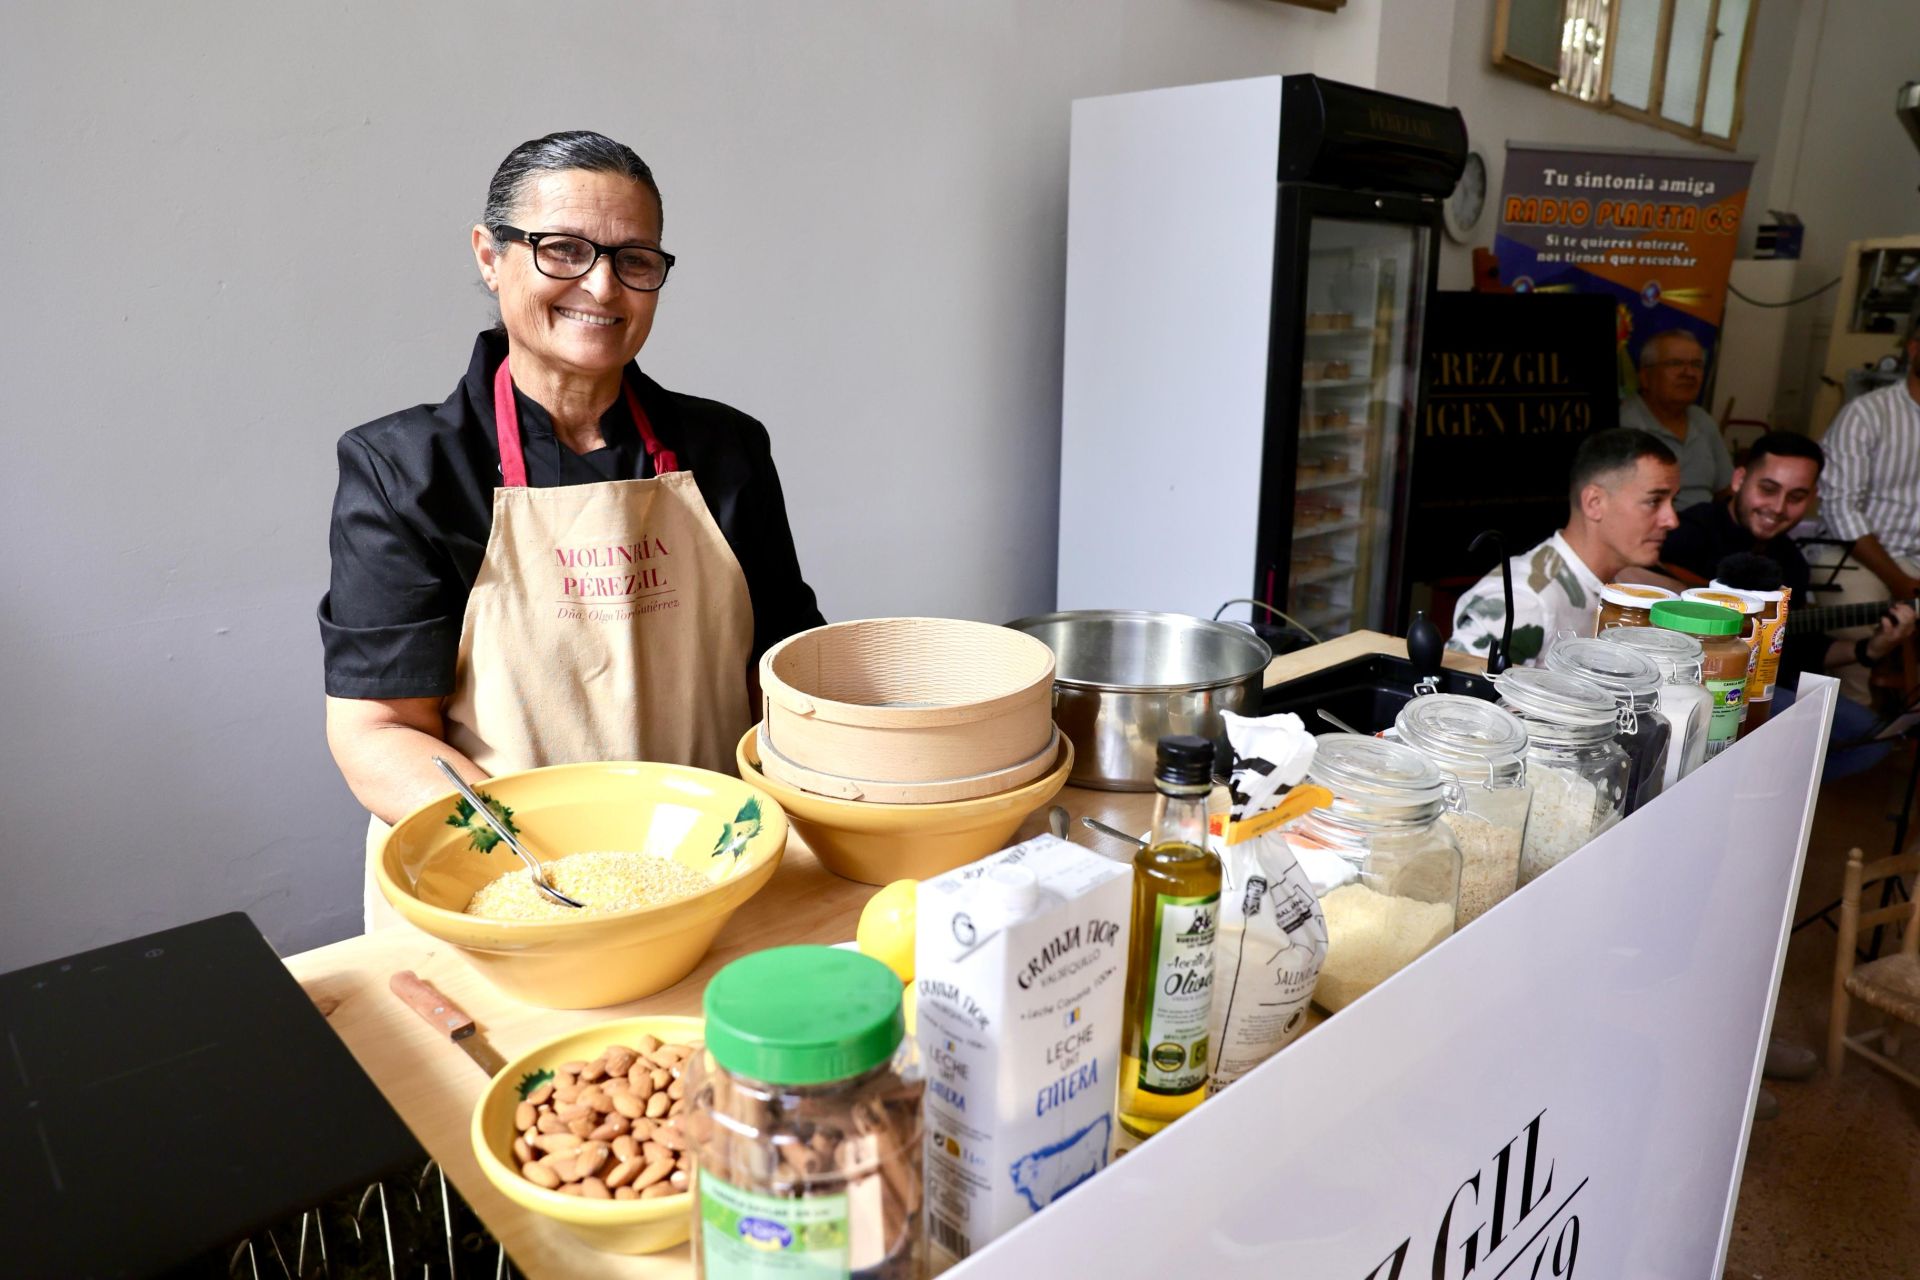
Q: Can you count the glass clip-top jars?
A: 5